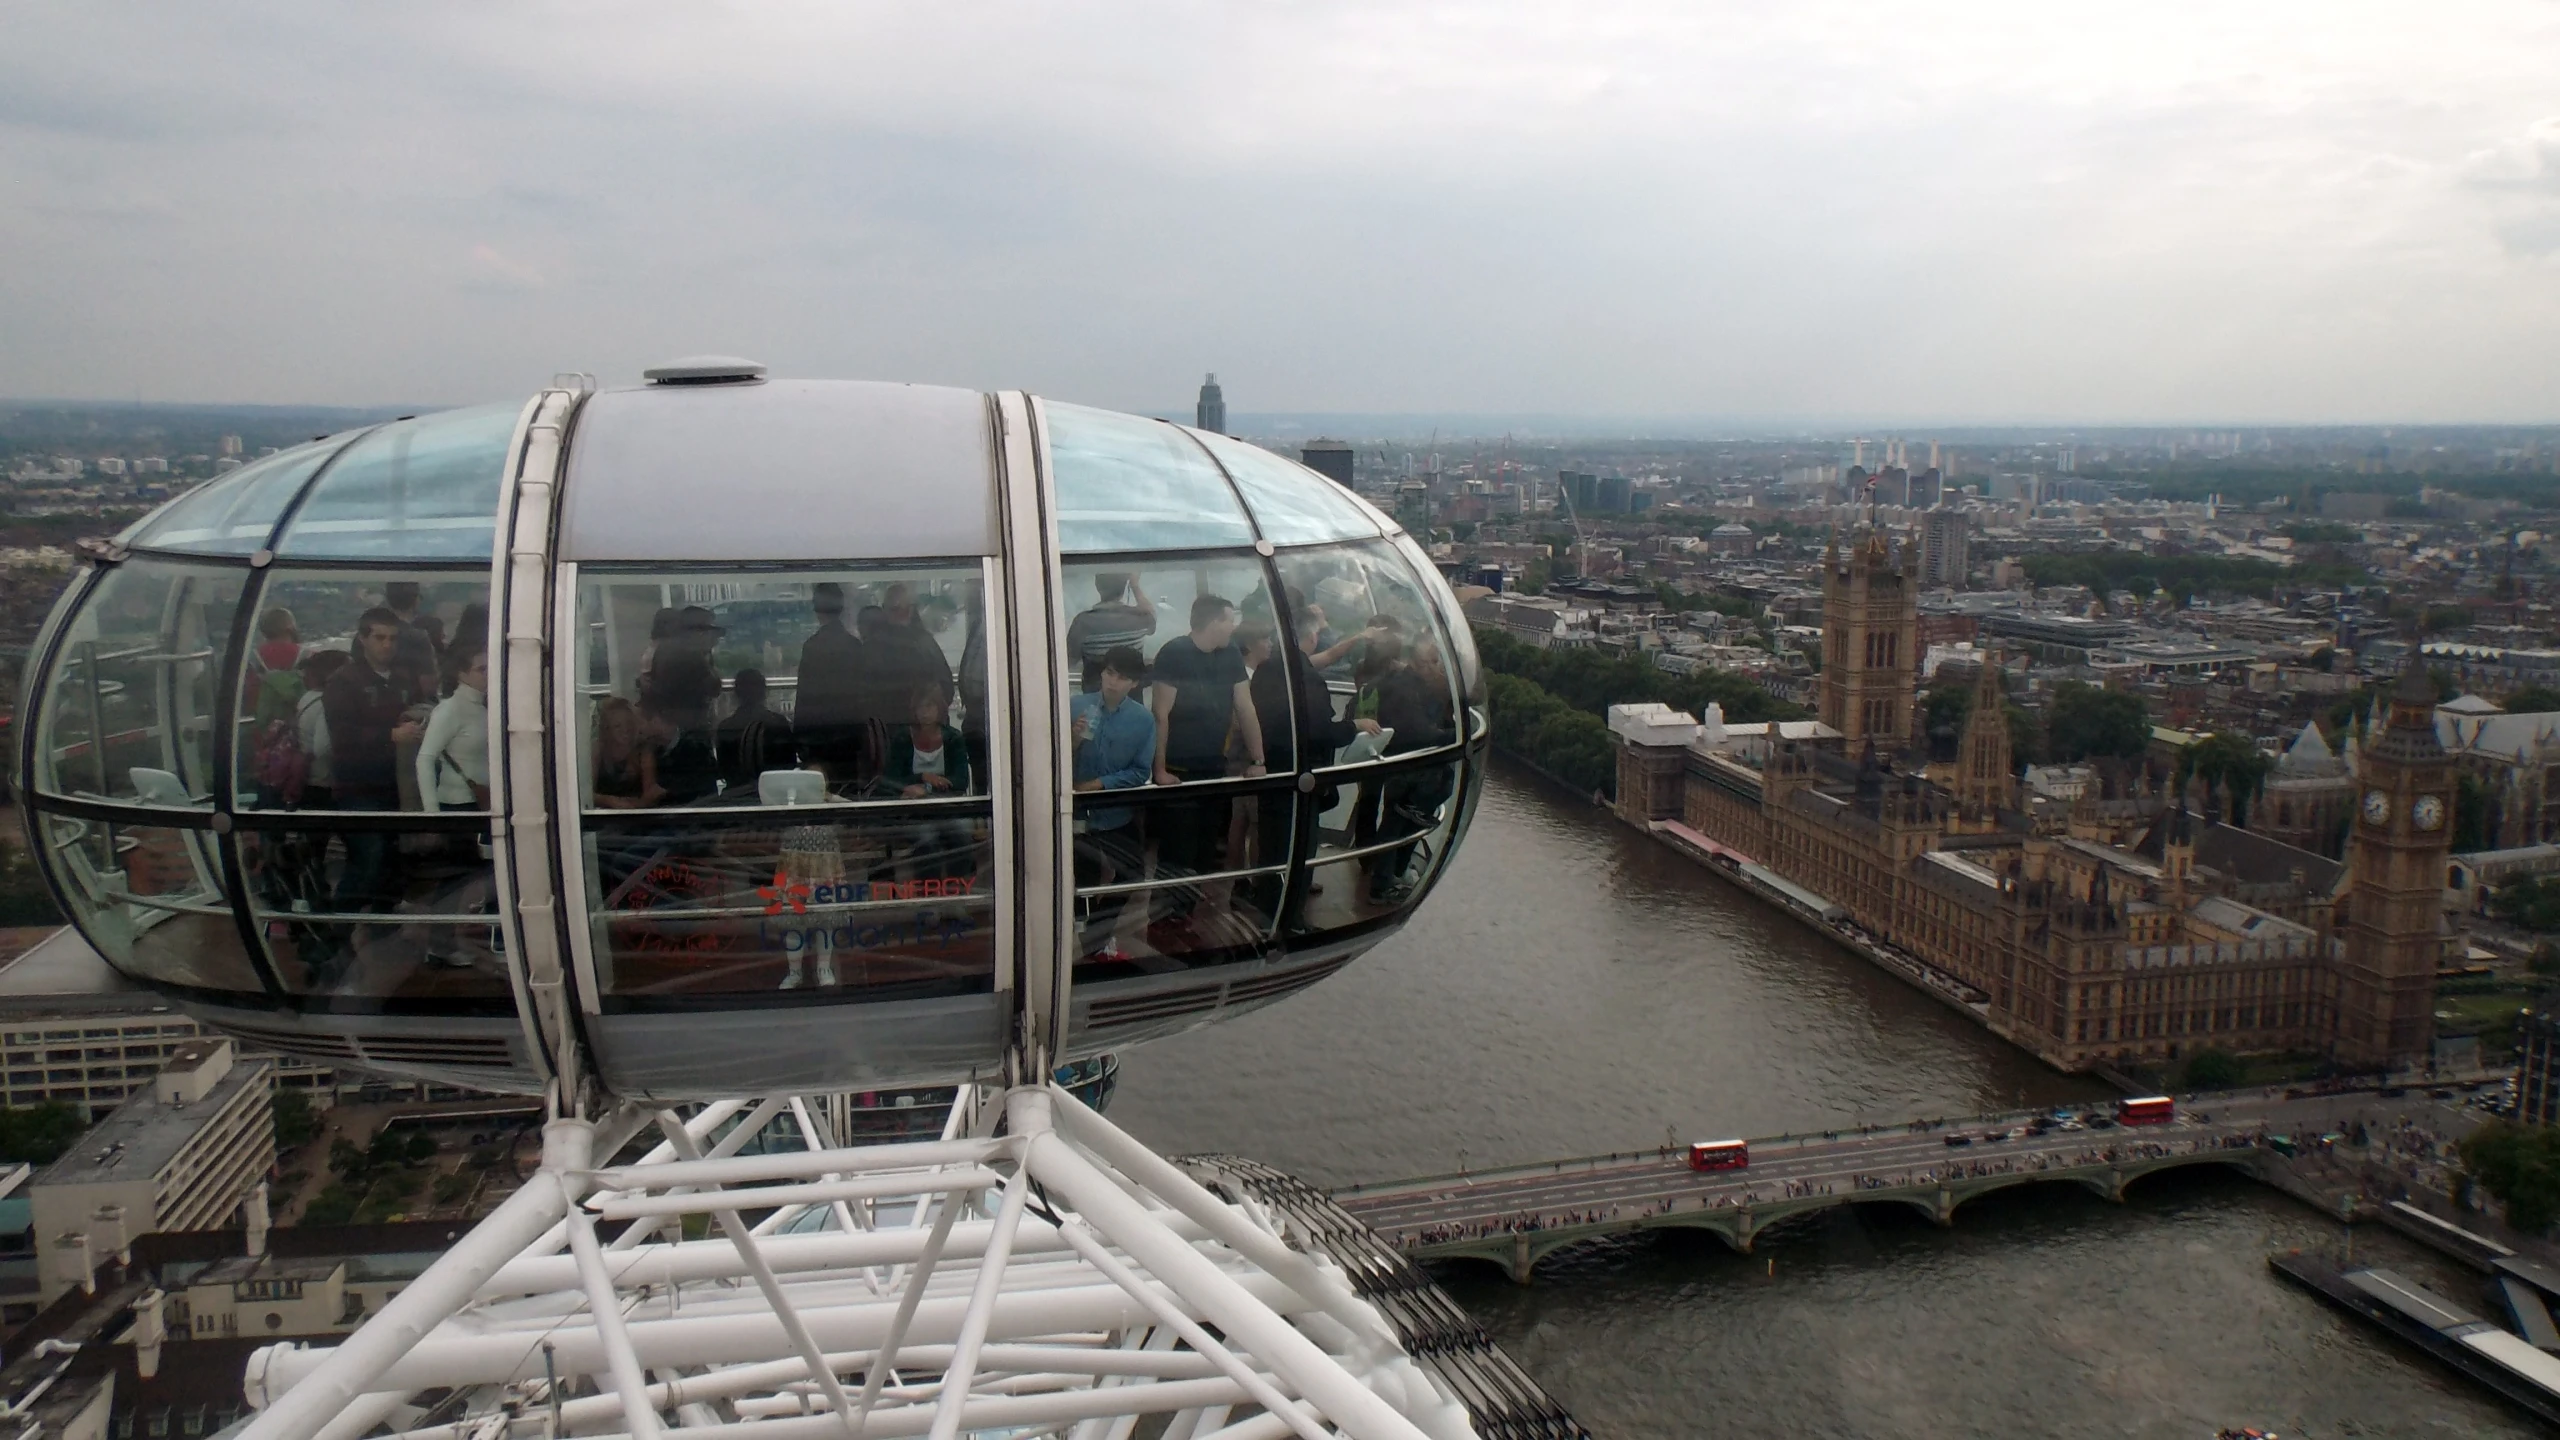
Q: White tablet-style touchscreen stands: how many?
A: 3